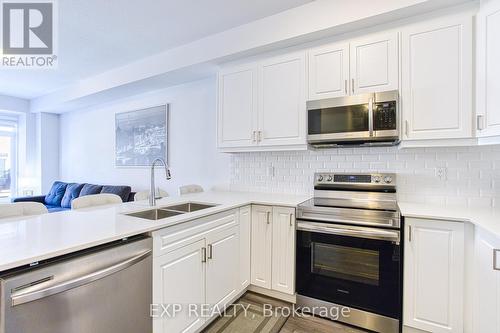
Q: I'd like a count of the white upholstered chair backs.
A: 4